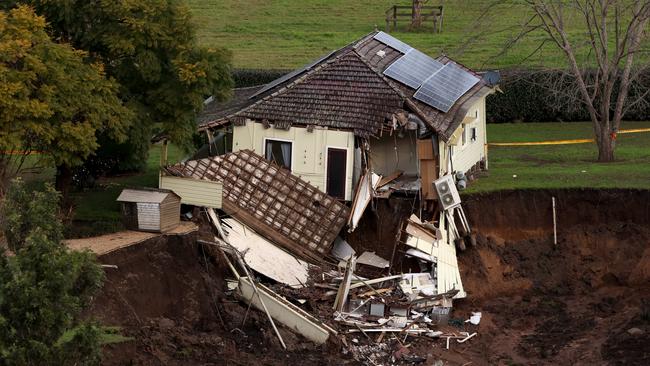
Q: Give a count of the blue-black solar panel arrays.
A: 3